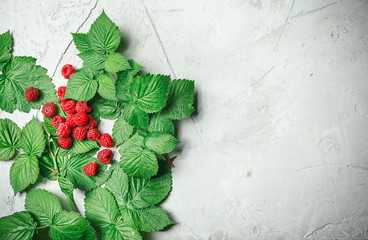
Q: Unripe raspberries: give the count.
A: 0